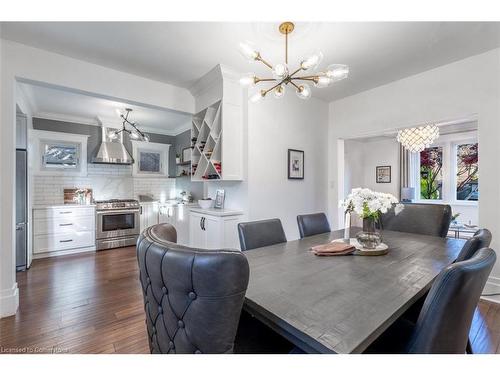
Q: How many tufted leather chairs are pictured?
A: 1